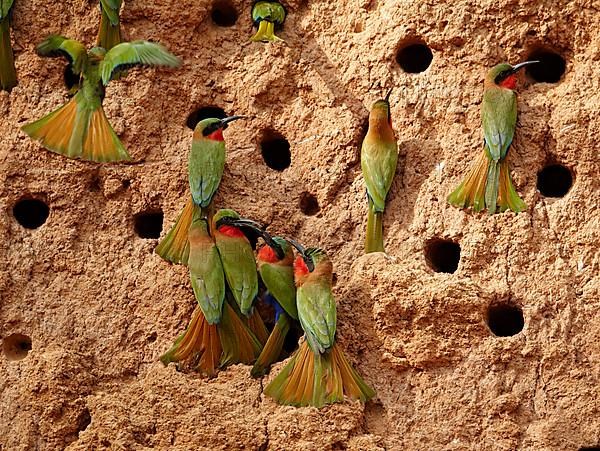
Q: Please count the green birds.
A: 11